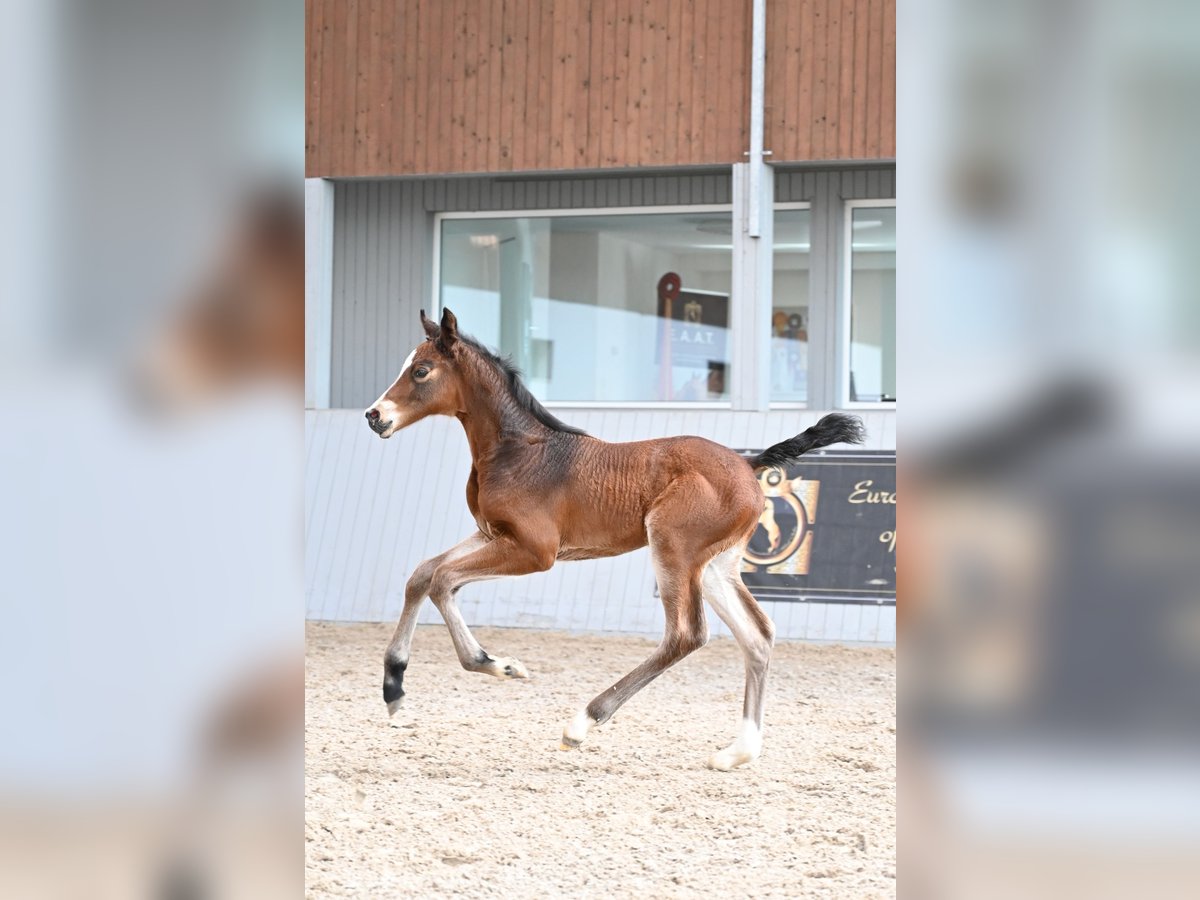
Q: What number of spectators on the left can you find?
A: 0